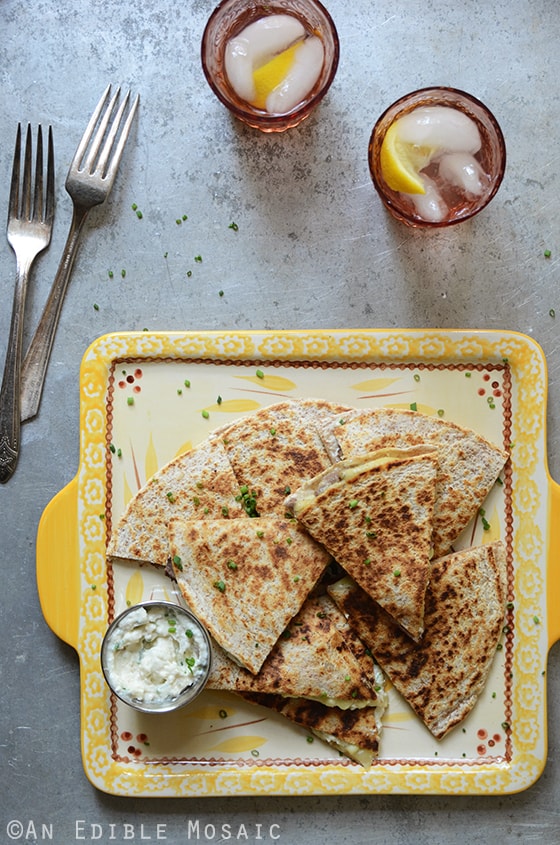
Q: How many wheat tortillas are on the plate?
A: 8